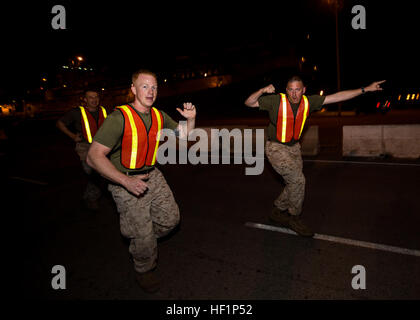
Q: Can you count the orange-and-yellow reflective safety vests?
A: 3